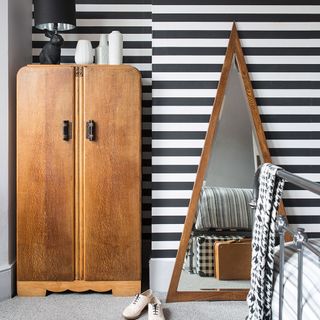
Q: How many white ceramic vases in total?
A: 3